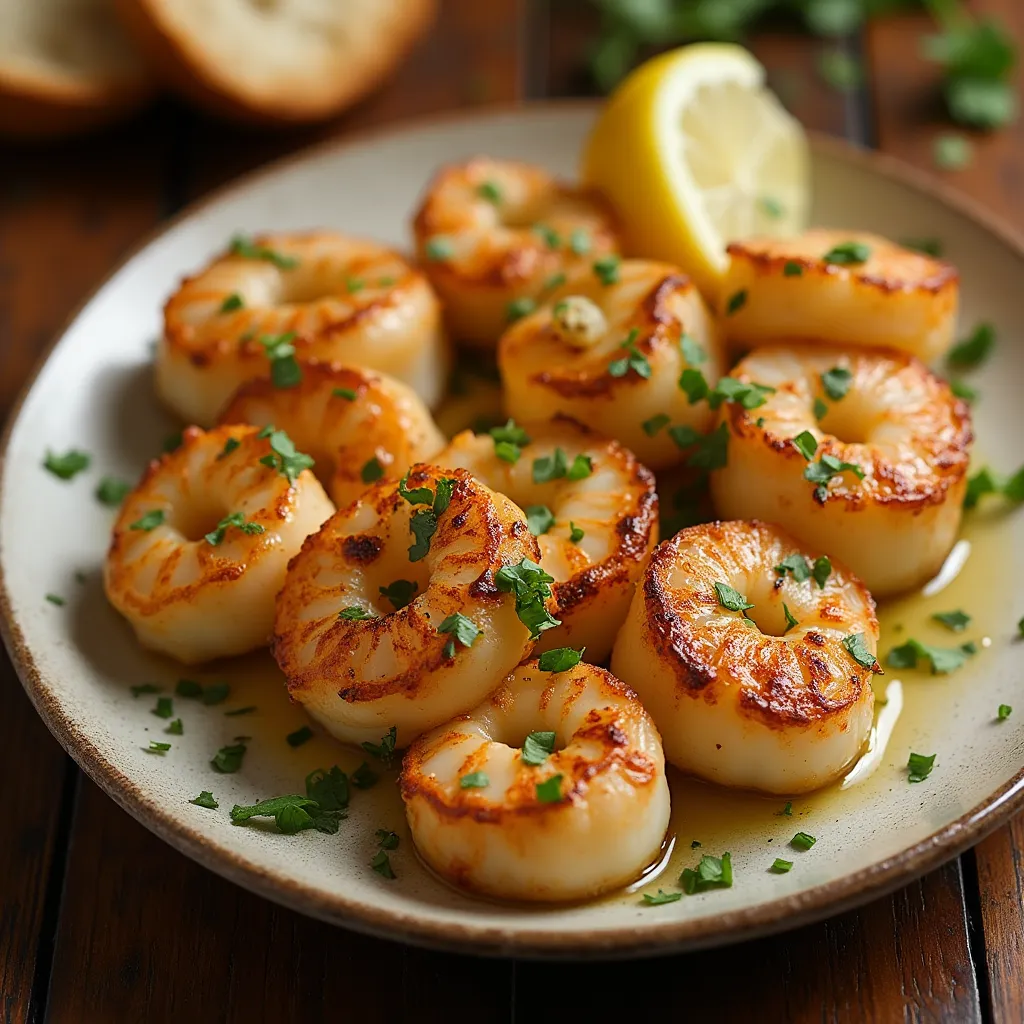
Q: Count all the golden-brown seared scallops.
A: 11